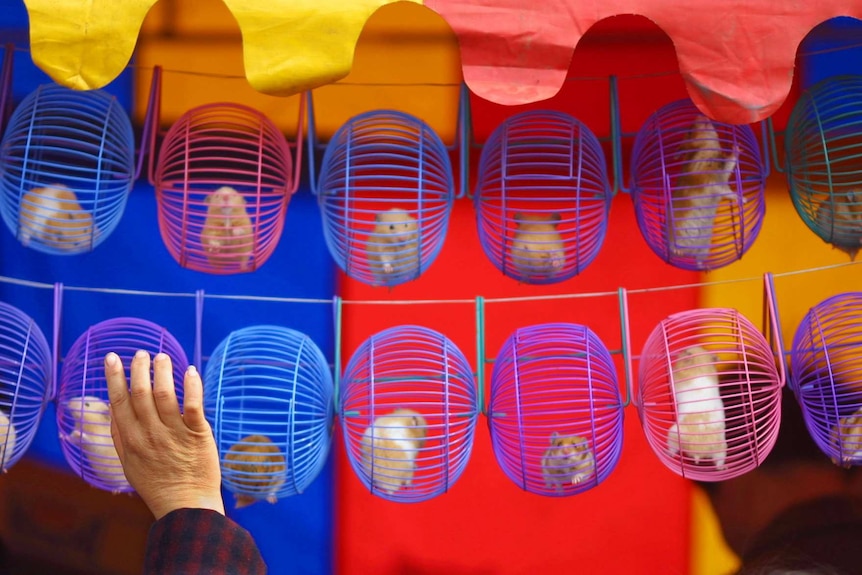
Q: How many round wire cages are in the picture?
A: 13